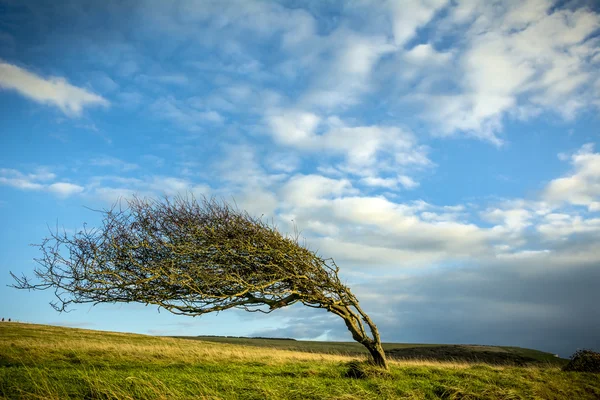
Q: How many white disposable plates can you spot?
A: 0